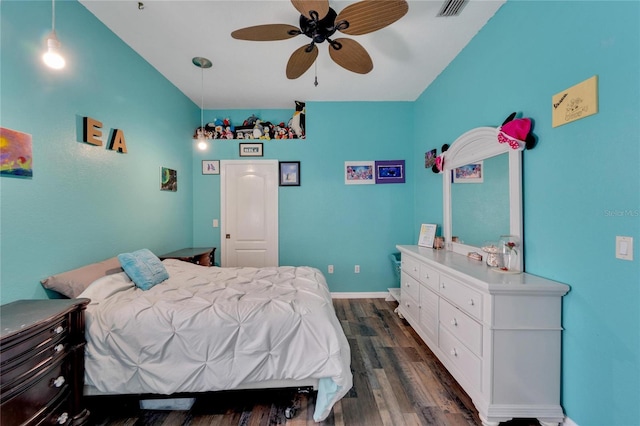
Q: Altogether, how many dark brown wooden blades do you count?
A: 5